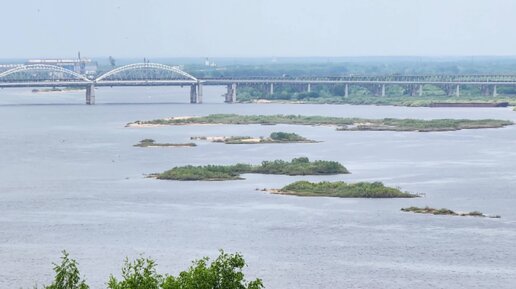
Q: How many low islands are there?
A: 6